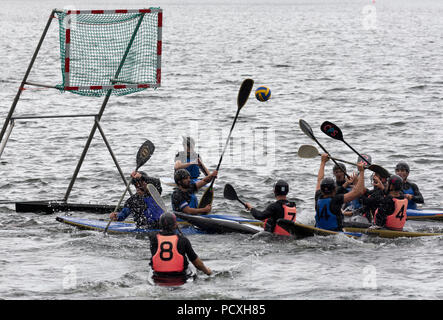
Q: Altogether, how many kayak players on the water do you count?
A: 10